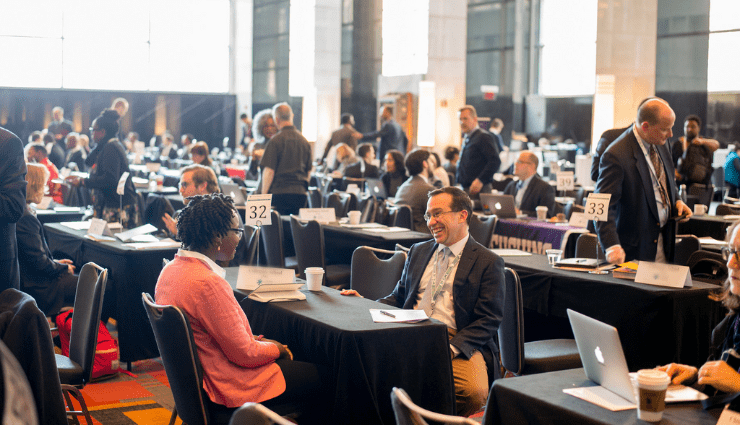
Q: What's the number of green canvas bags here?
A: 0